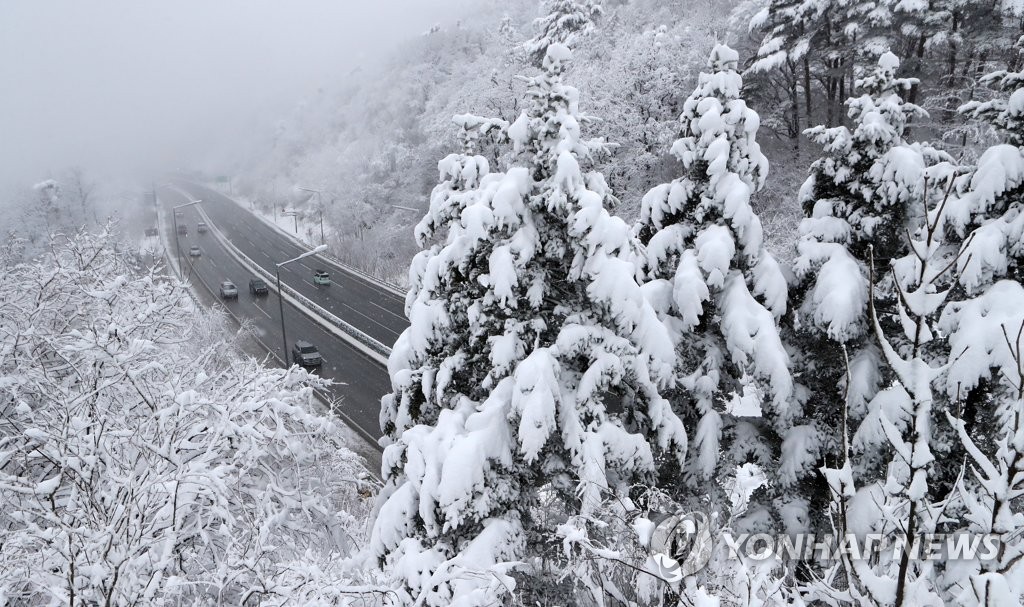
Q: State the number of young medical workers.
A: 0